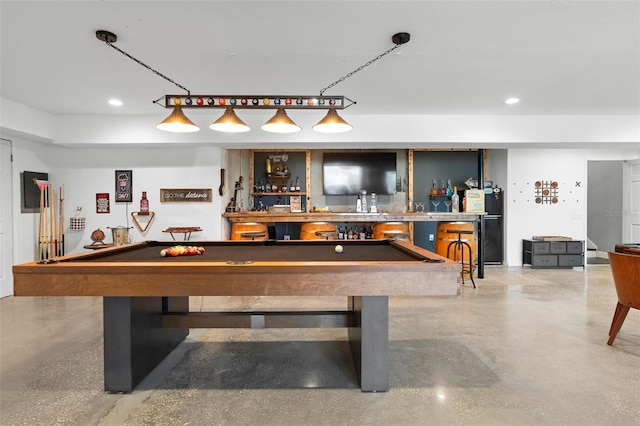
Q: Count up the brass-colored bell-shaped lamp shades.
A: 4